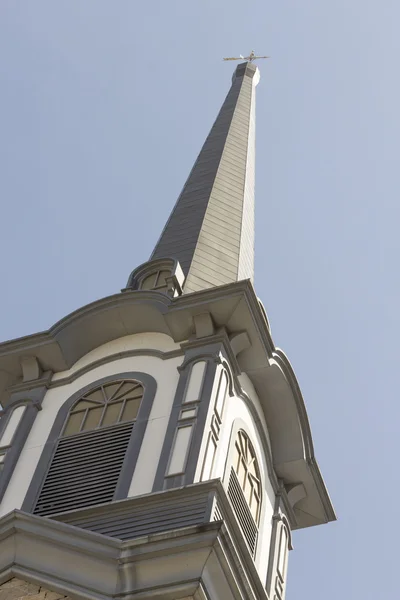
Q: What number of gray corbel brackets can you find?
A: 4